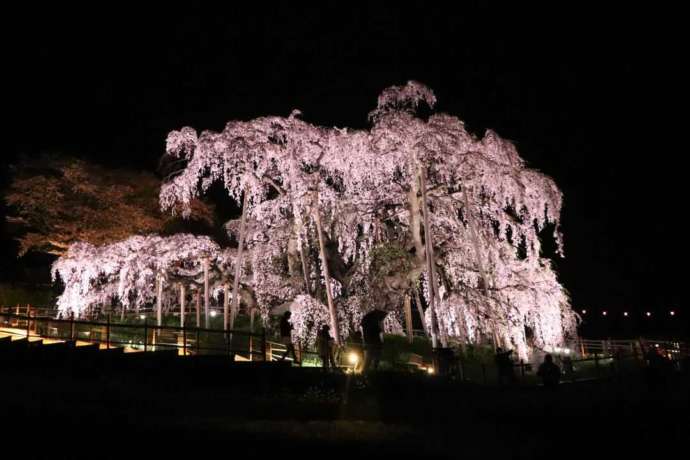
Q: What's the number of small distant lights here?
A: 5